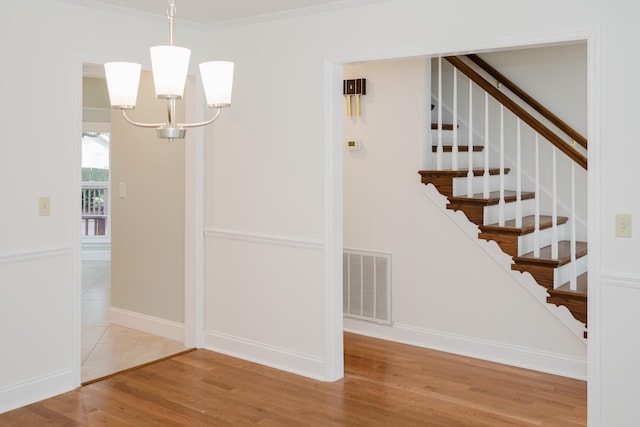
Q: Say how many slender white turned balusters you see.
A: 9